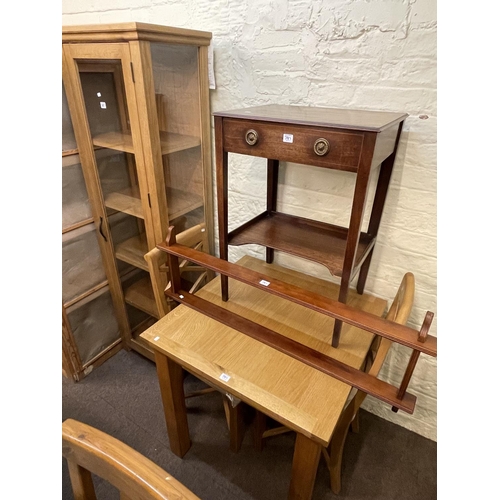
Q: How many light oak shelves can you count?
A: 4